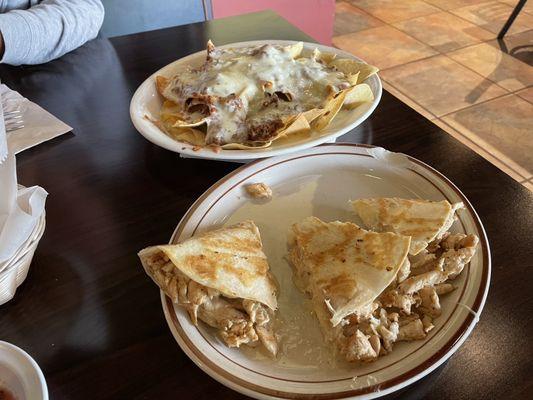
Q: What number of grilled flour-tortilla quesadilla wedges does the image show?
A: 3